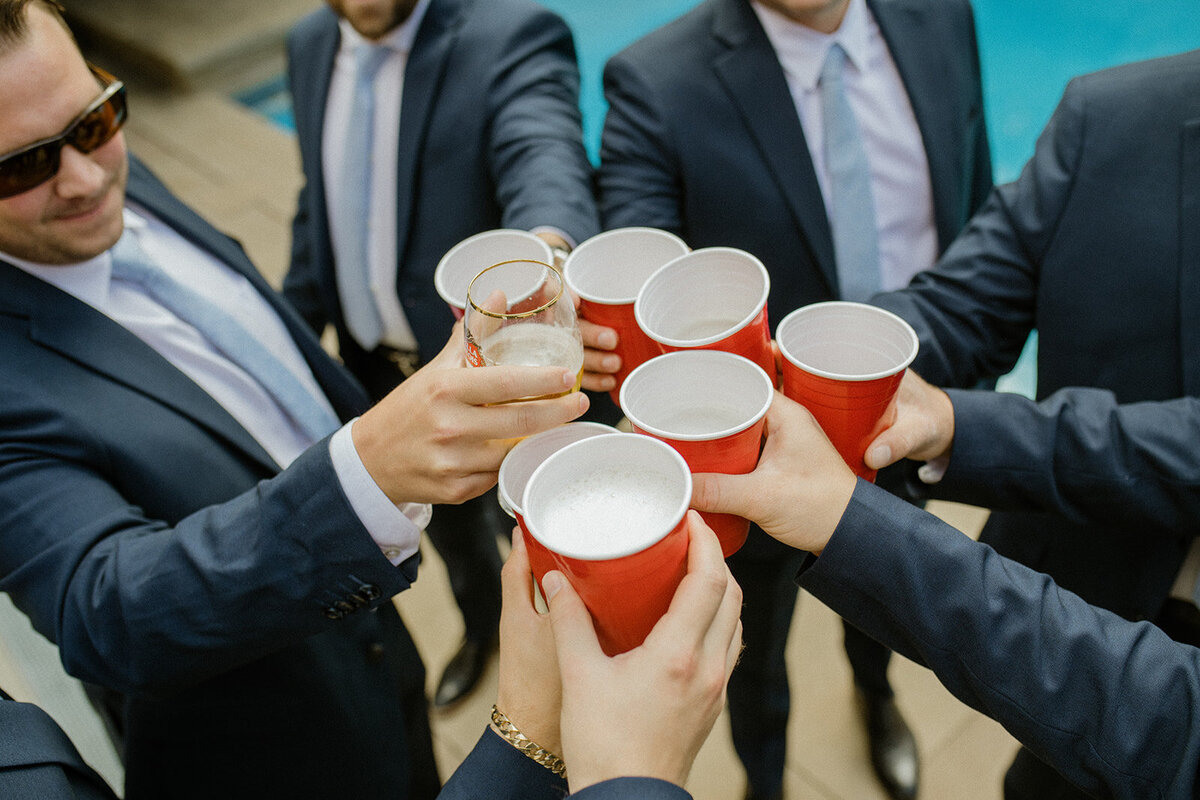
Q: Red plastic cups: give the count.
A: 7